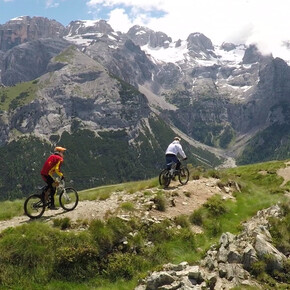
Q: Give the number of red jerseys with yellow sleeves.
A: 1